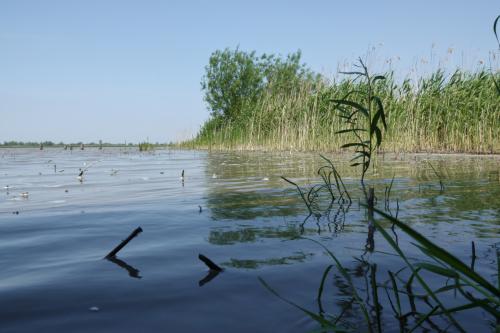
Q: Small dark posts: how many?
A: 2